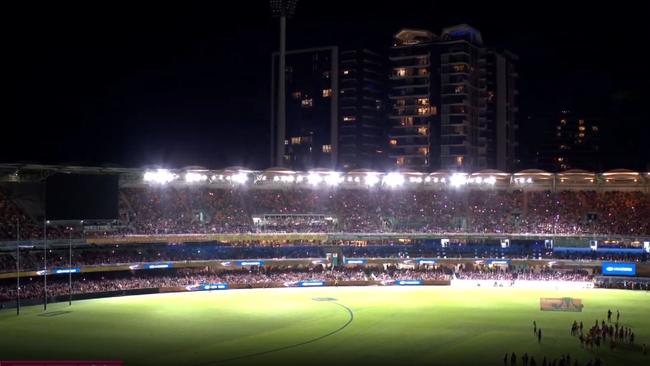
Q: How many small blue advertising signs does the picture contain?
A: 9